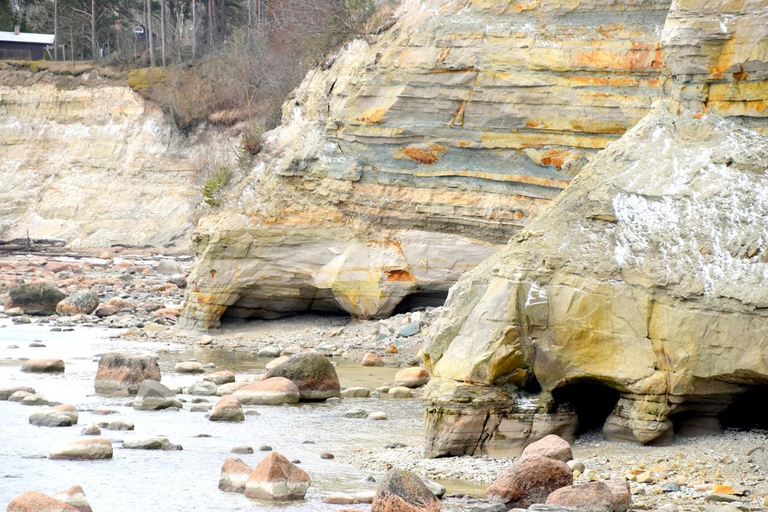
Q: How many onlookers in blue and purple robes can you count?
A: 0